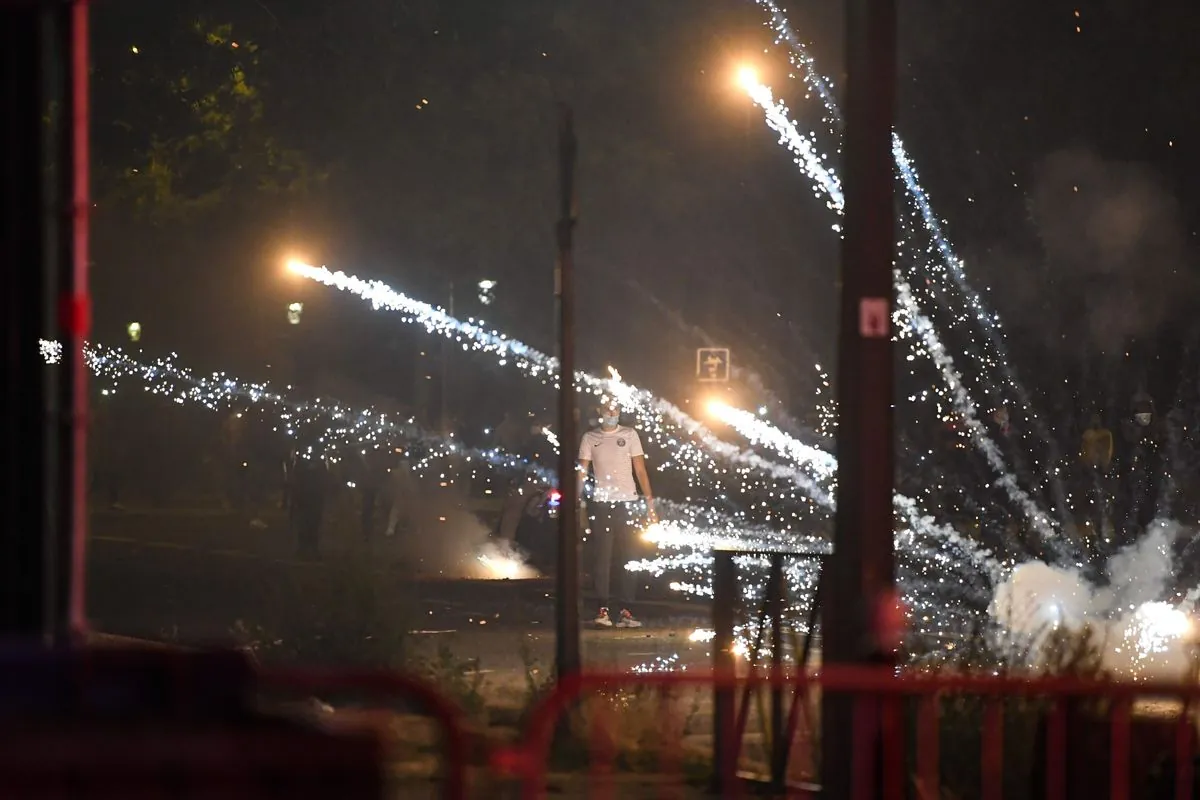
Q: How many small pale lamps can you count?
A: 3